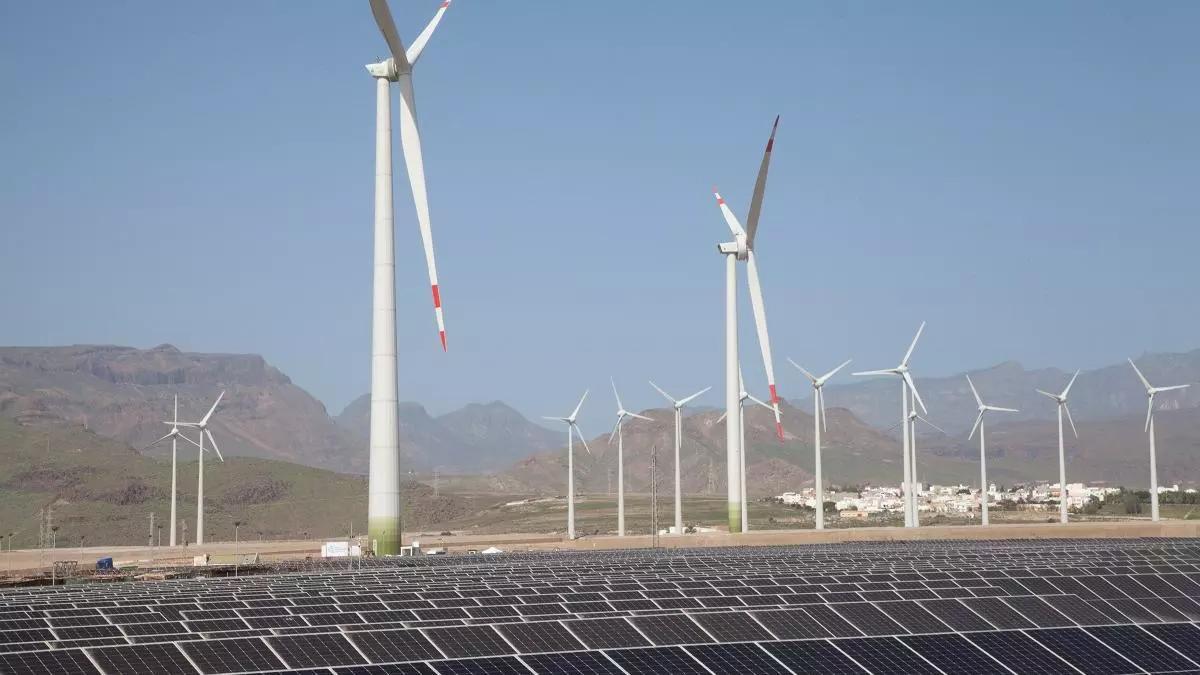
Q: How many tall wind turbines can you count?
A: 2